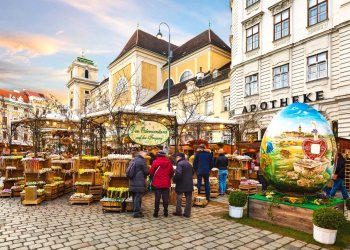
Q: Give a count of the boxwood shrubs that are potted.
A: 2